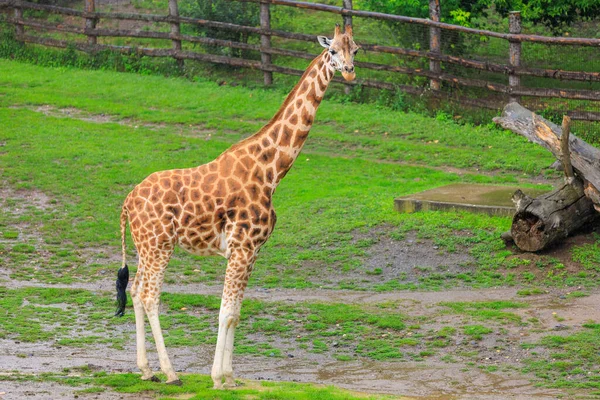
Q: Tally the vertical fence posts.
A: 7